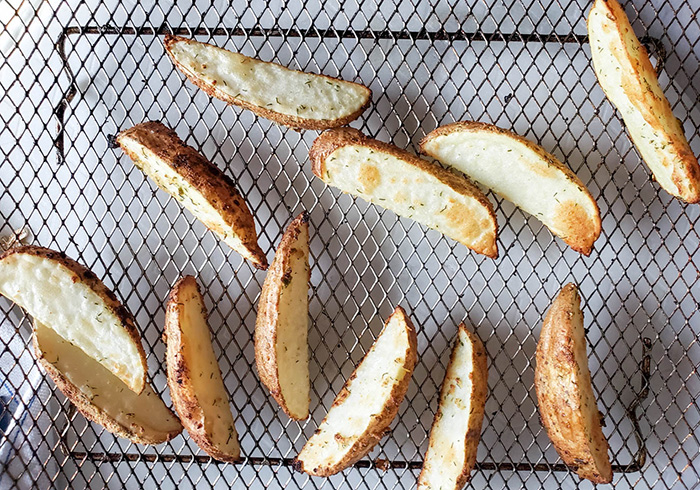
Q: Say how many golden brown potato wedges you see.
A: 12